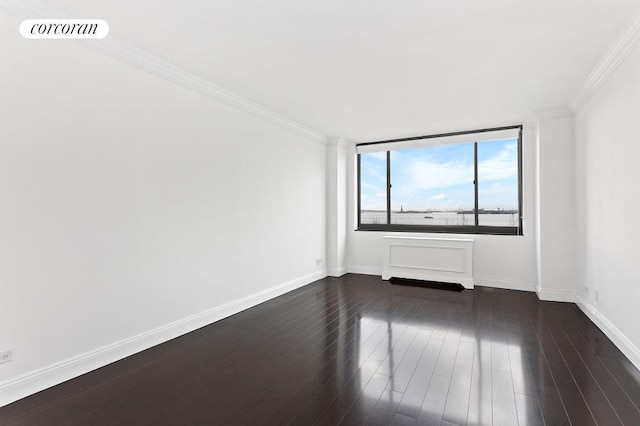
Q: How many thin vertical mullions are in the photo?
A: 2